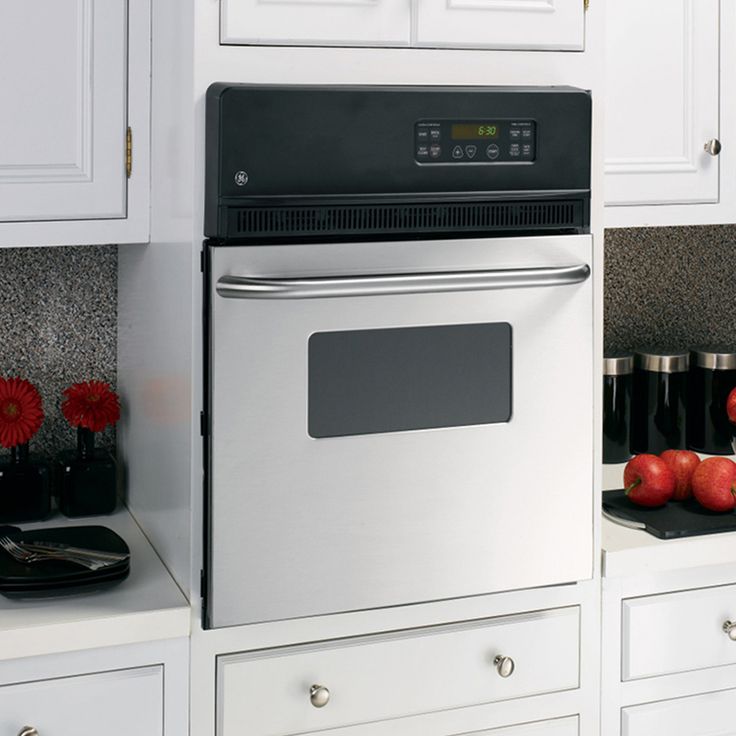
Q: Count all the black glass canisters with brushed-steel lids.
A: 3